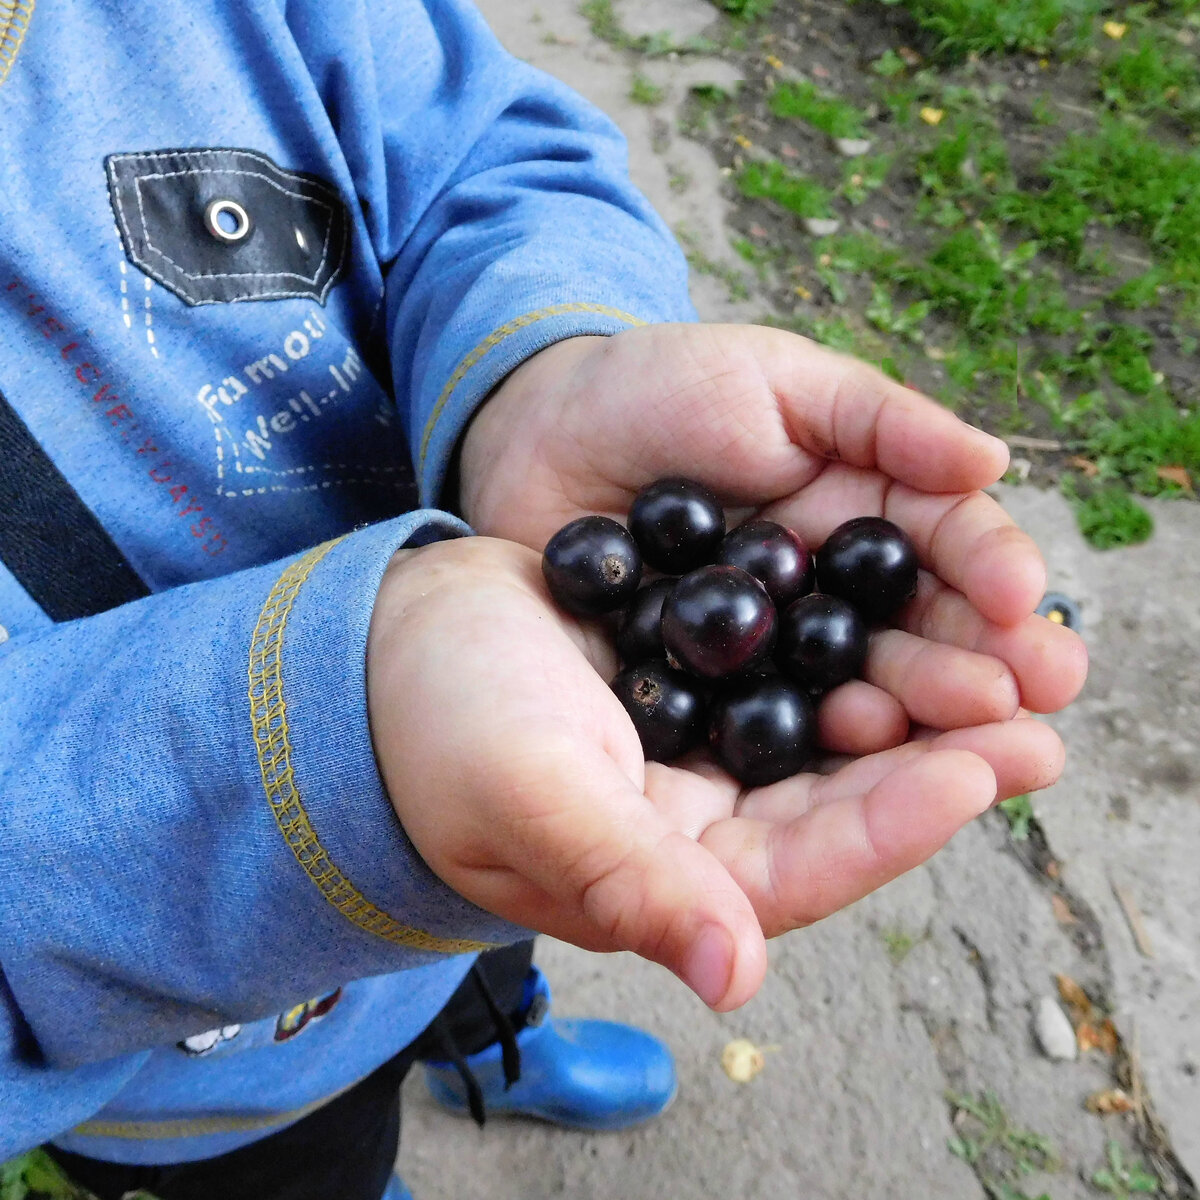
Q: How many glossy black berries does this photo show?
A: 9